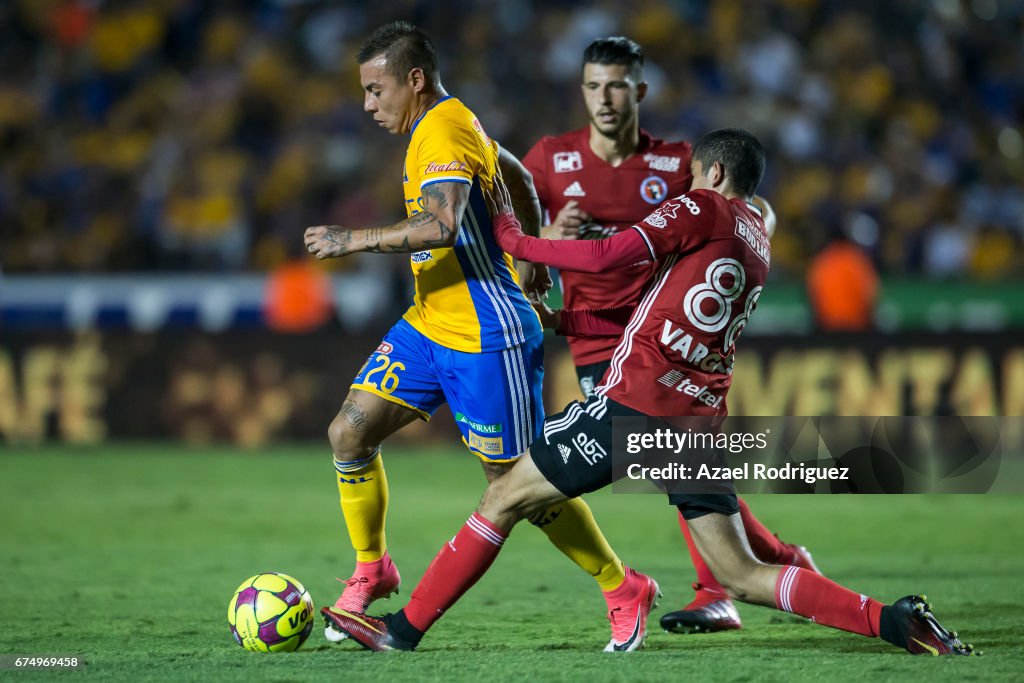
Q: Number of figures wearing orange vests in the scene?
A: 2